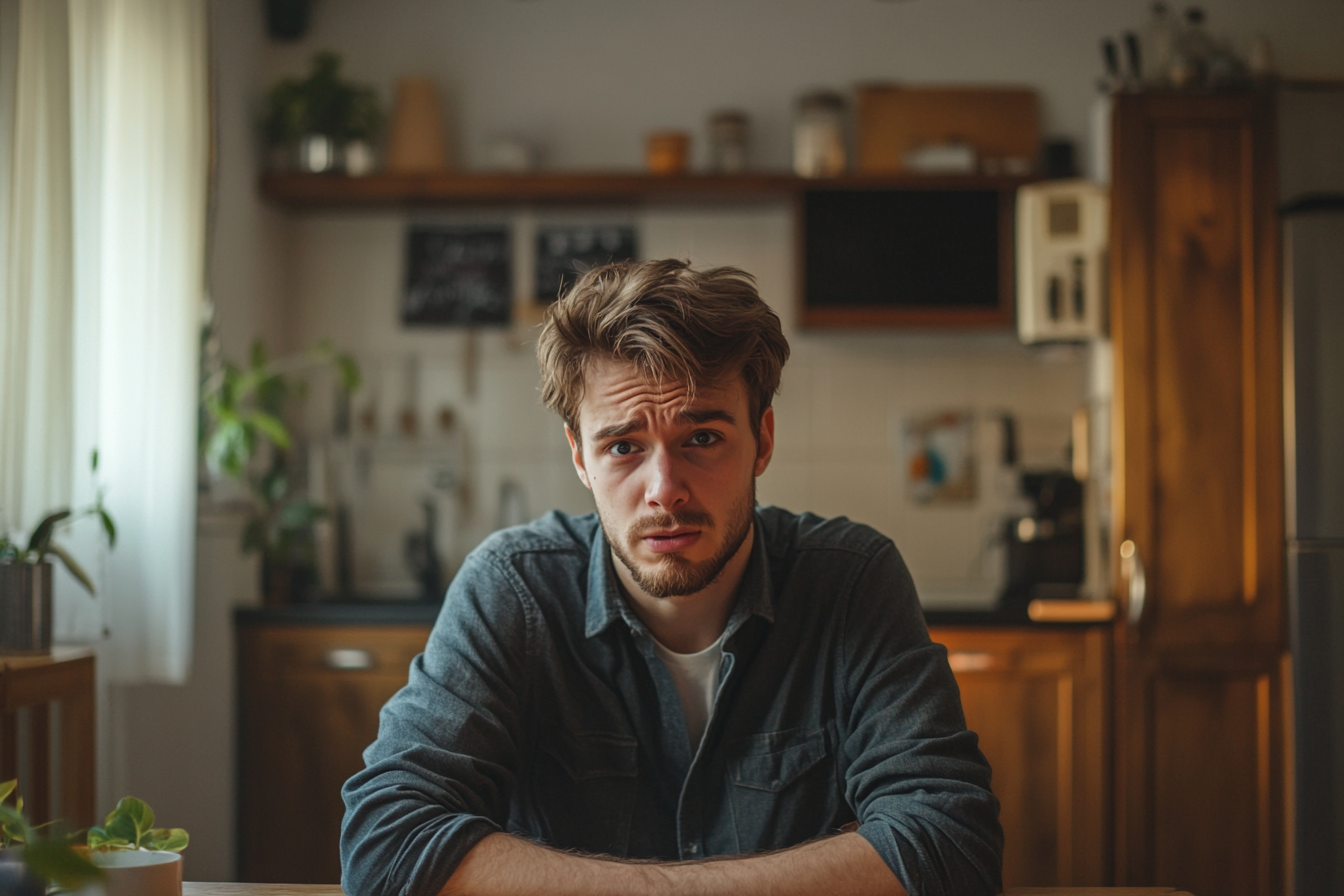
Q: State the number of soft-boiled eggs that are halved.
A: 0